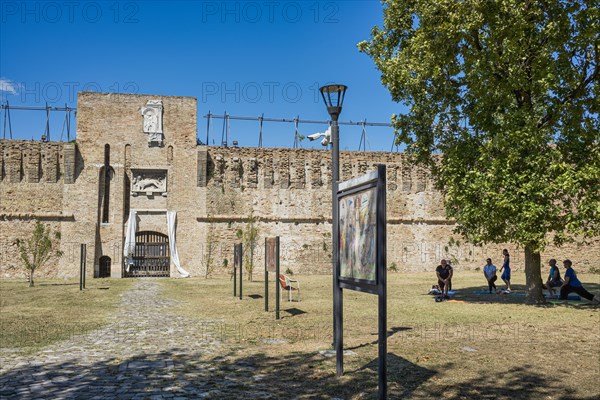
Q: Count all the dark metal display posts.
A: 8